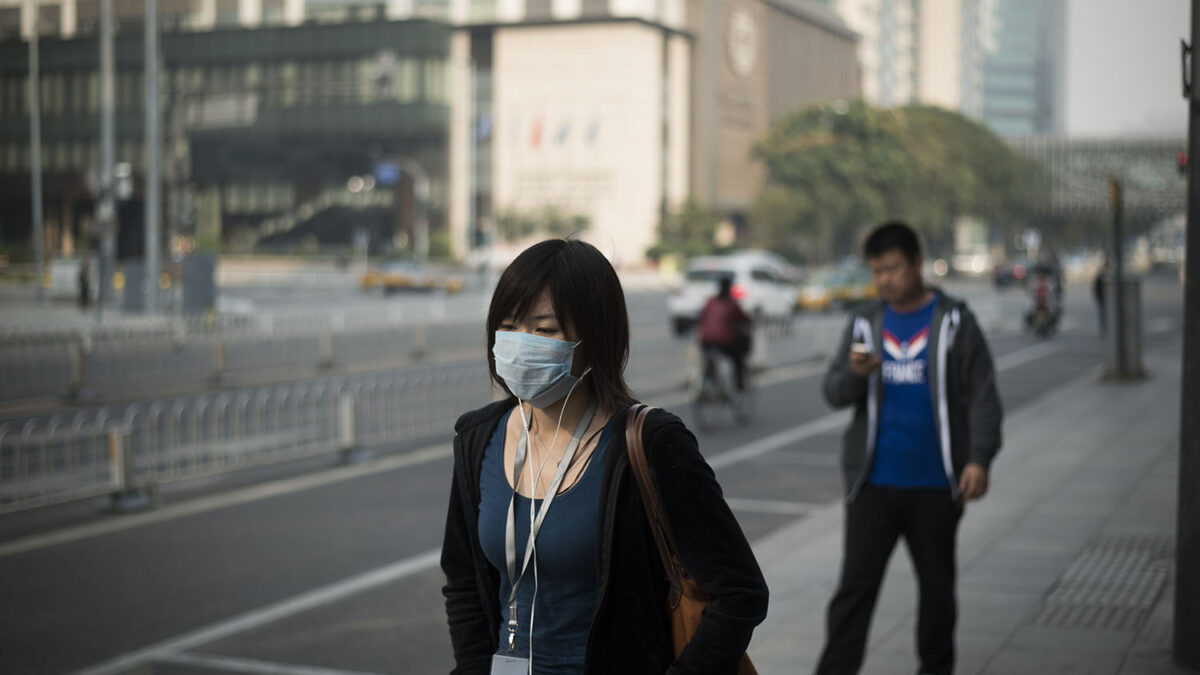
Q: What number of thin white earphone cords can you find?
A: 2